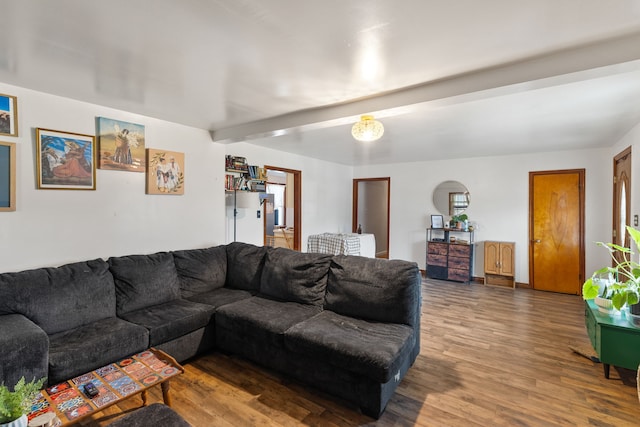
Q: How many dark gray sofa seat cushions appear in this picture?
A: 5